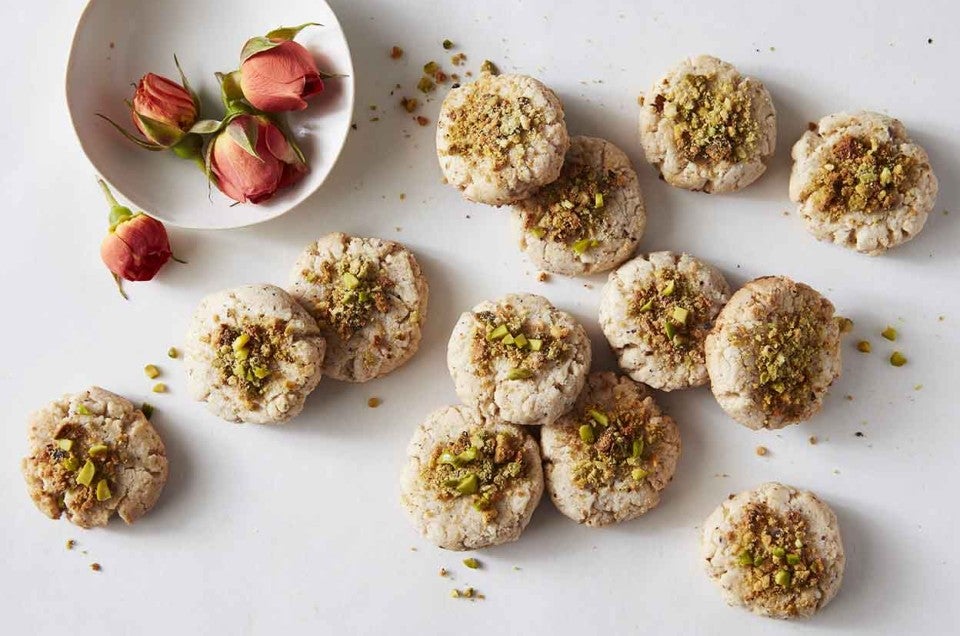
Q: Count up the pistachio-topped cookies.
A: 13